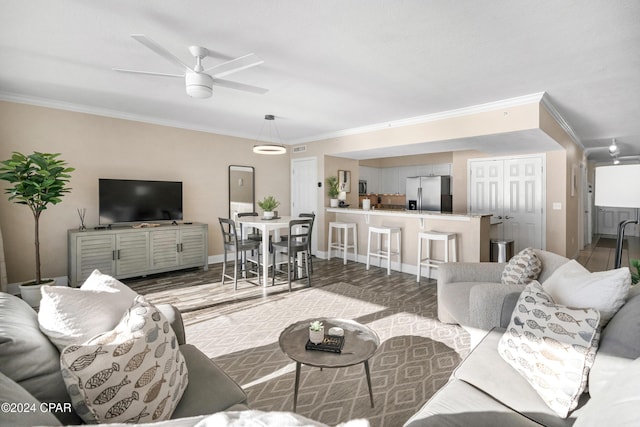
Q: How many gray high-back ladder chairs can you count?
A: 4